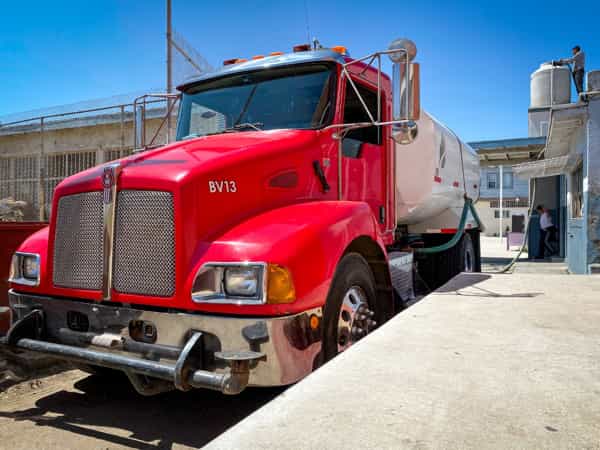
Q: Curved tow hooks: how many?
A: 2